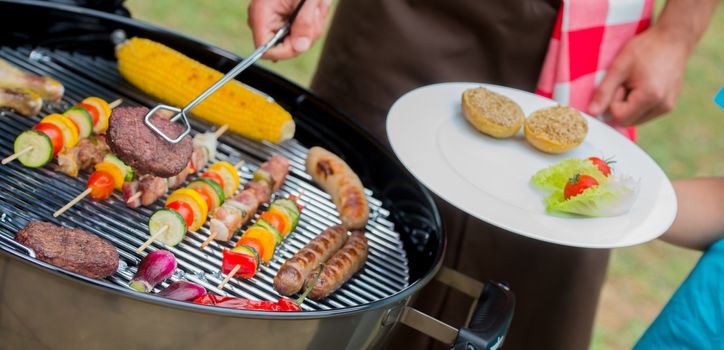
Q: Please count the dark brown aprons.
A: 1